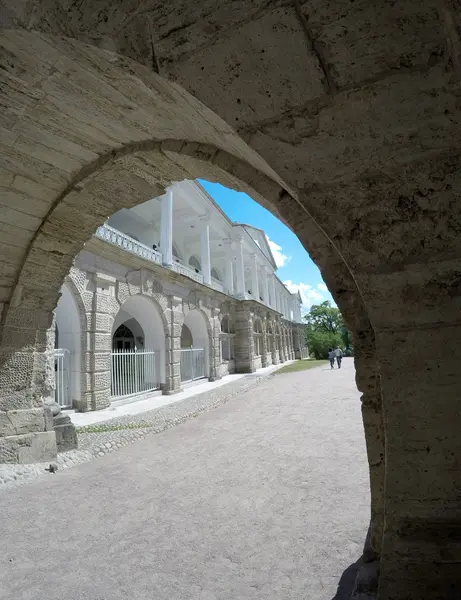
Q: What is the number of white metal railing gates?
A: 3